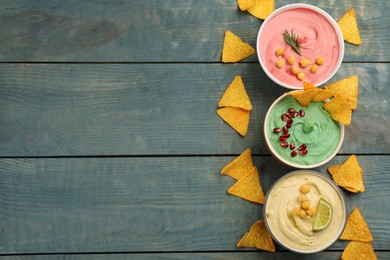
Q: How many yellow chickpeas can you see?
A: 14